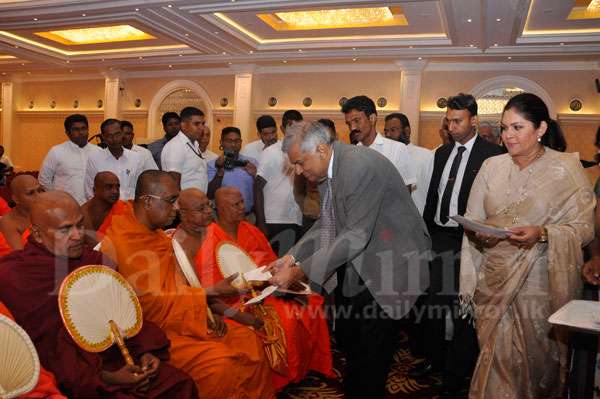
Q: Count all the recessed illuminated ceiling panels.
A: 3